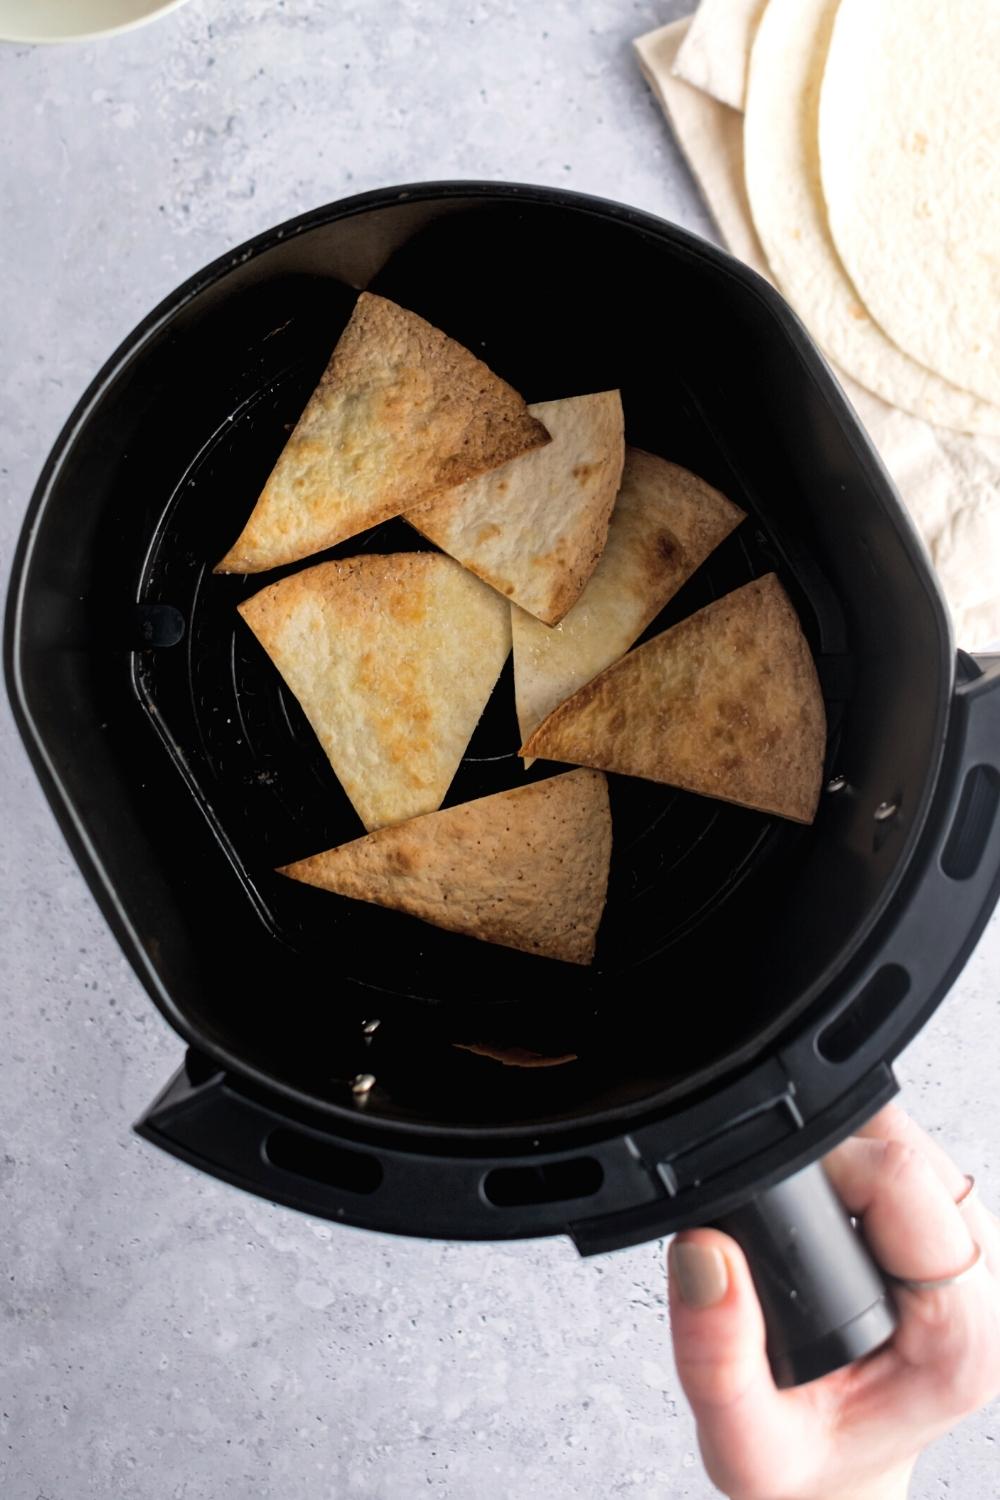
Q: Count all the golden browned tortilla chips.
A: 6